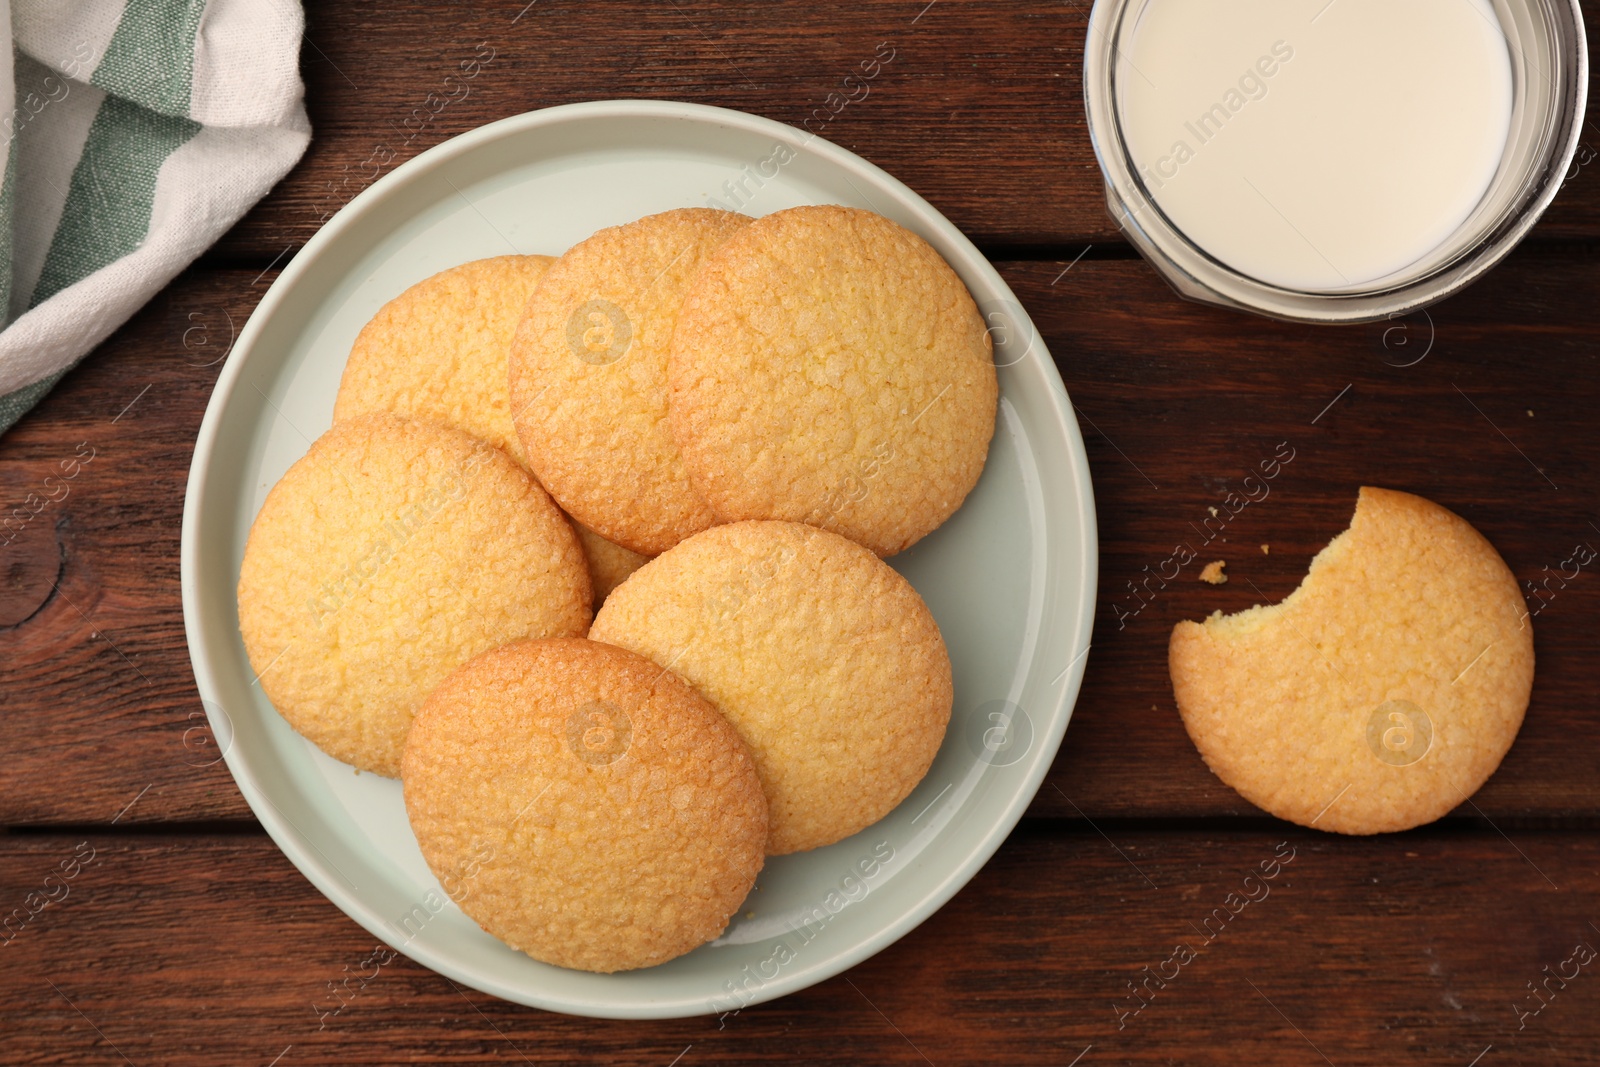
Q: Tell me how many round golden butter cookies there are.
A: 7